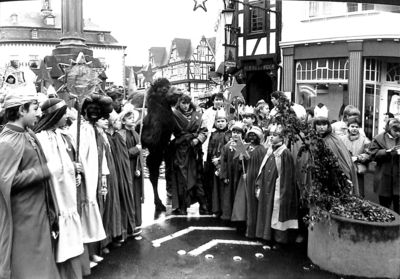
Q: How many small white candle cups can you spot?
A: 7